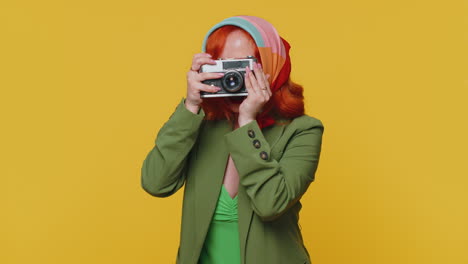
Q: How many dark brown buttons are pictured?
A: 3